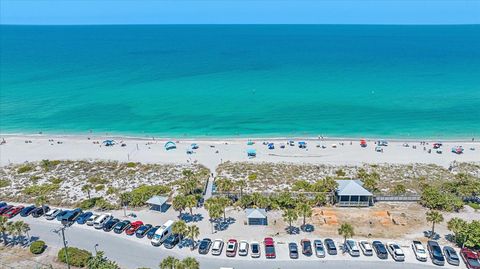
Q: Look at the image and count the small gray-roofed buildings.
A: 3